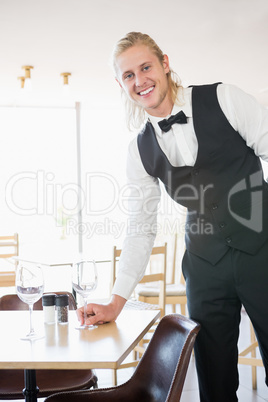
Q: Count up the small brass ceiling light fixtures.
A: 3